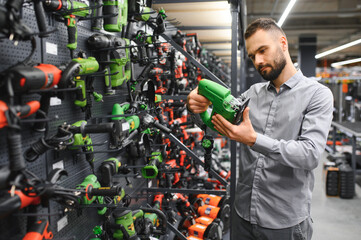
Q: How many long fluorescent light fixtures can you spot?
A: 3